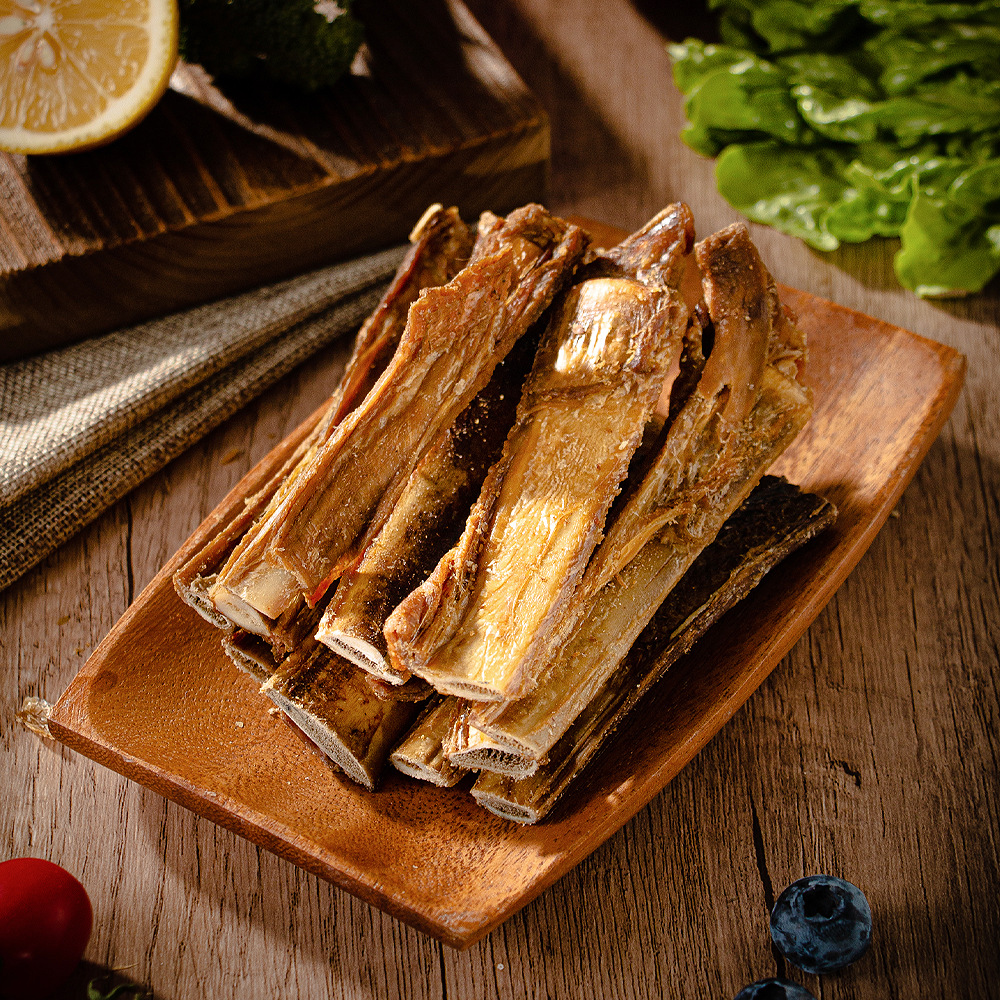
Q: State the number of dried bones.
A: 10